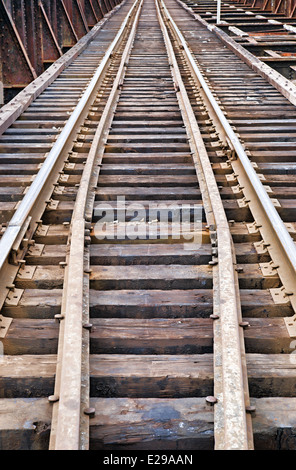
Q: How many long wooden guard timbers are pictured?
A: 2